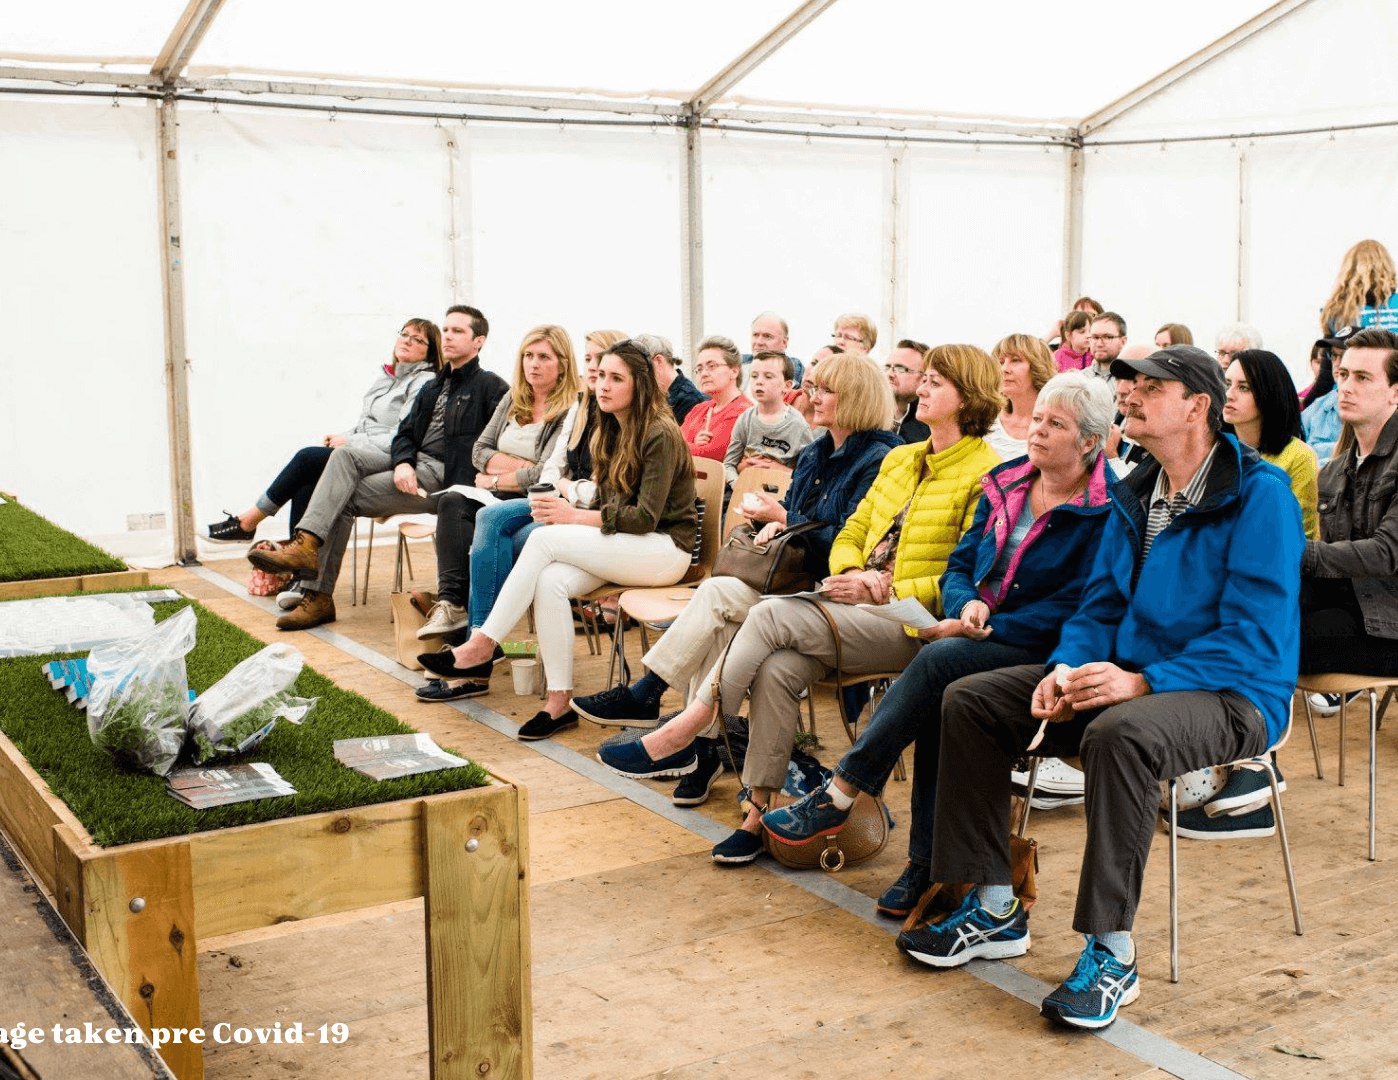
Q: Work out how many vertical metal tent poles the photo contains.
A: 3